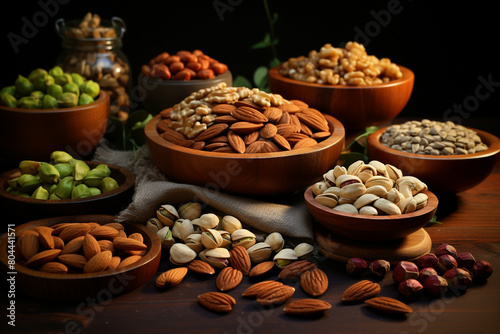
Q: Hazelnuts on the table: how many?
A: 12